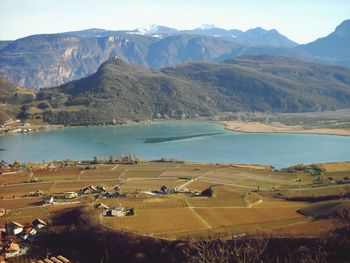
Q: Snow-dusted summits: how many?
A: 2